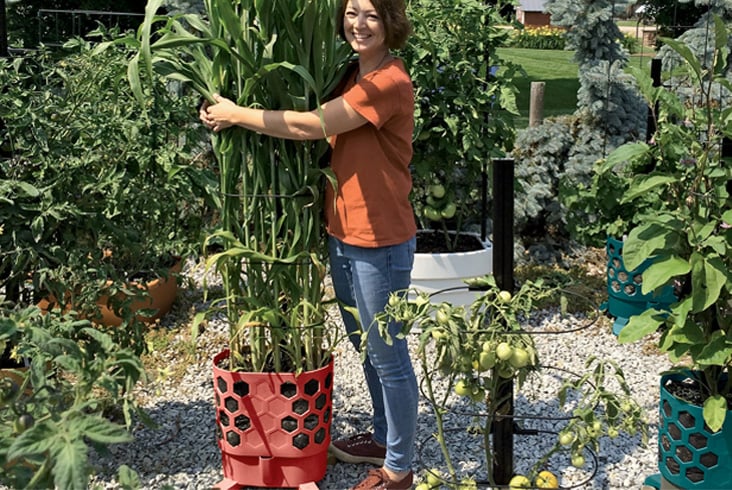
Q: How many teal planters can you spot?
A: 2